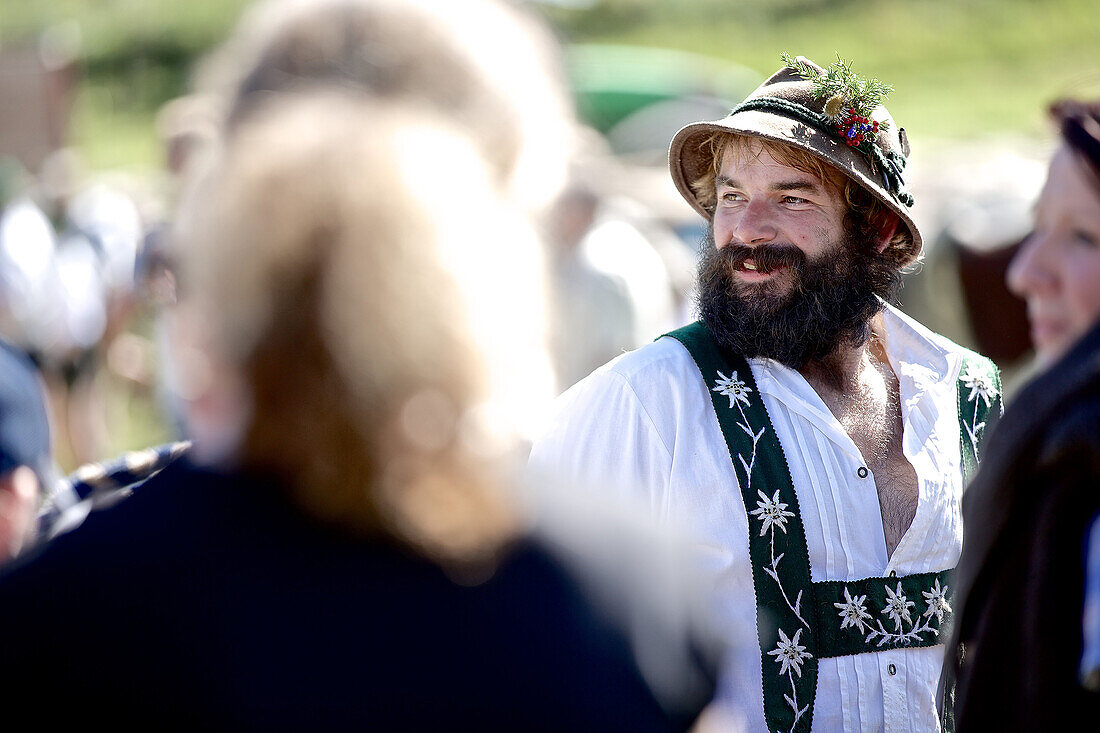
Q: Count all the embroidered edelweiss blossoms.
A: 7